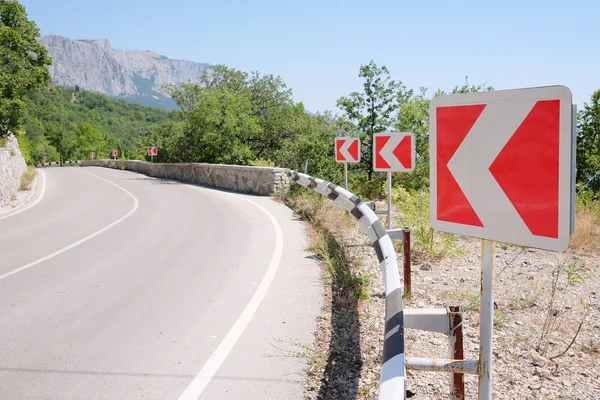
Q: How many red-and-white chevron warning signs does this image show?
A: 7